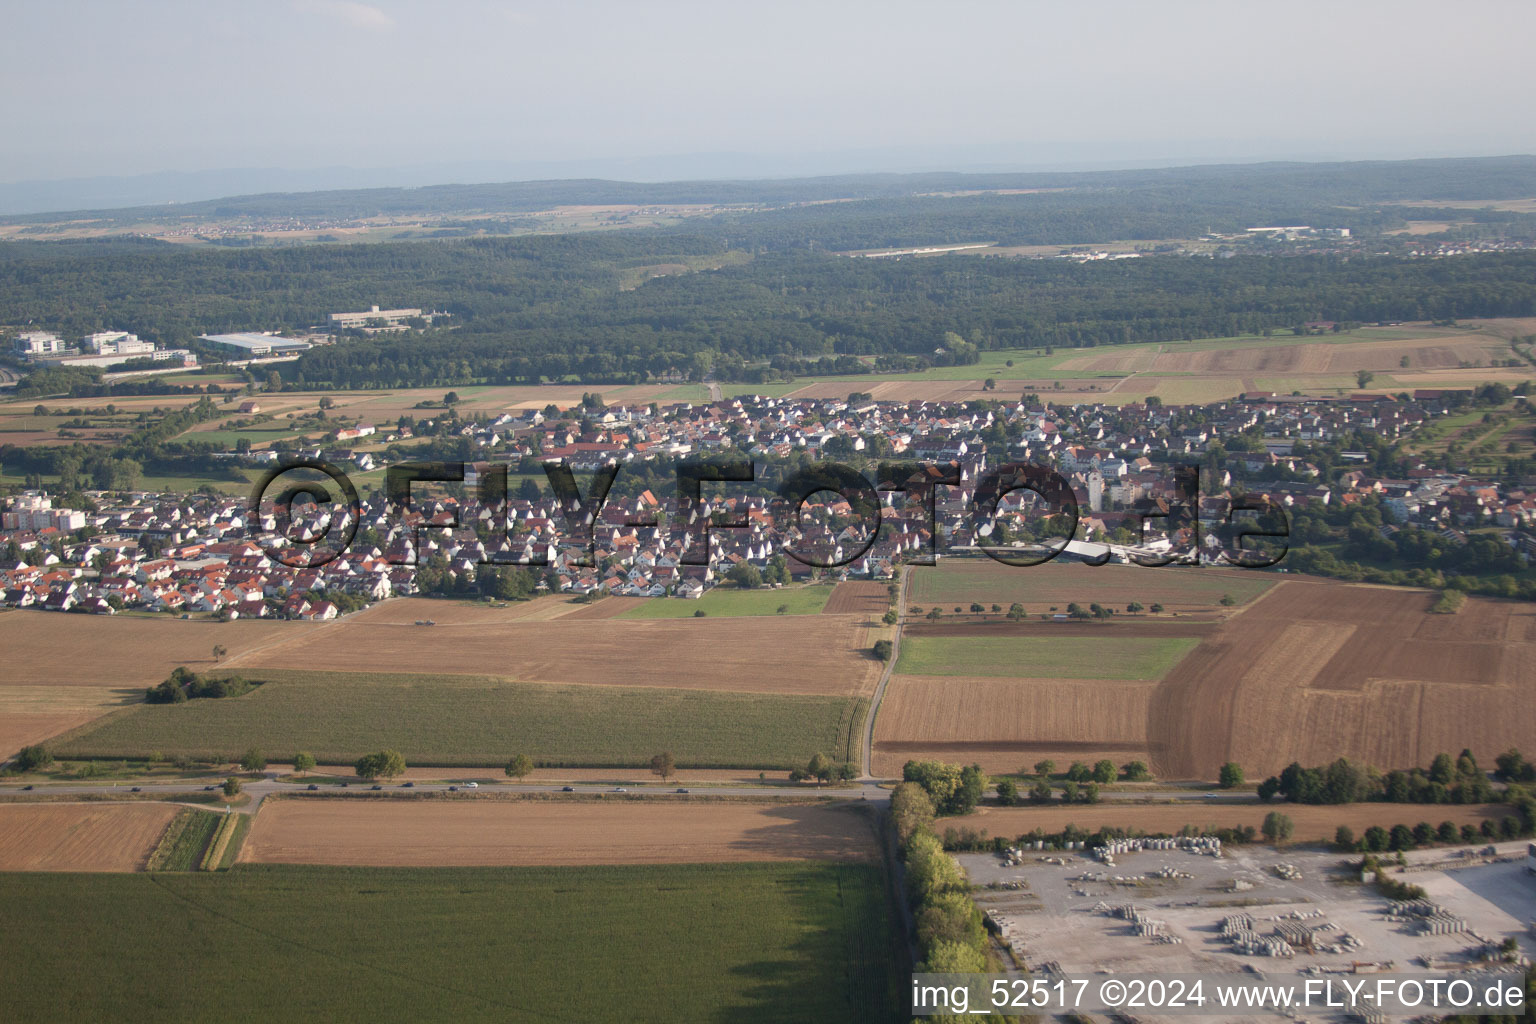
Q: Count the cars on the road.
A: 14